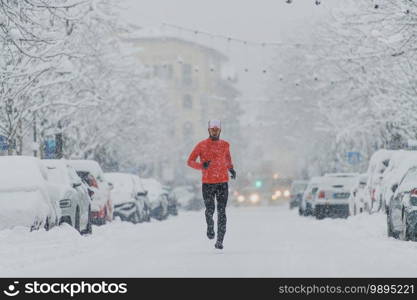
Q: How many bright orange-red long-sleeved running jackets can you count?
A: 1